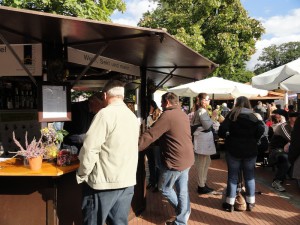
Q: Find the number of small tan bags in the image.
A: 1